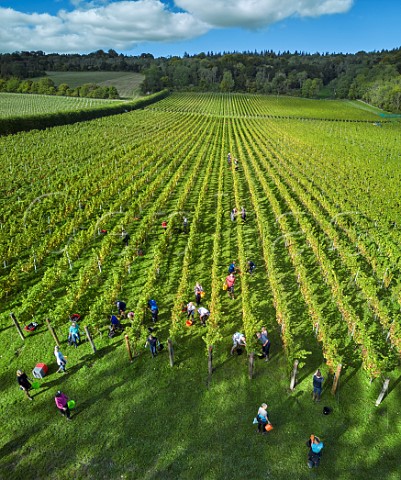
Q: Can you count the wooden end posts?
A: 10